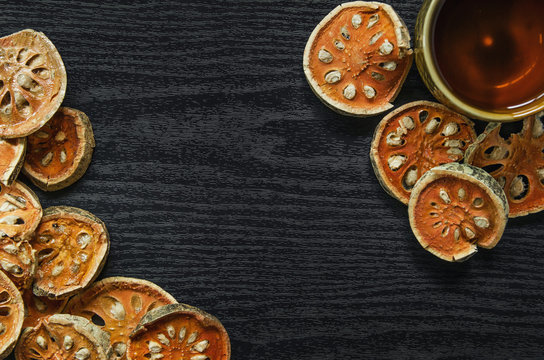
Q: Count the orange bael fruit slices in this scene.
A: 15